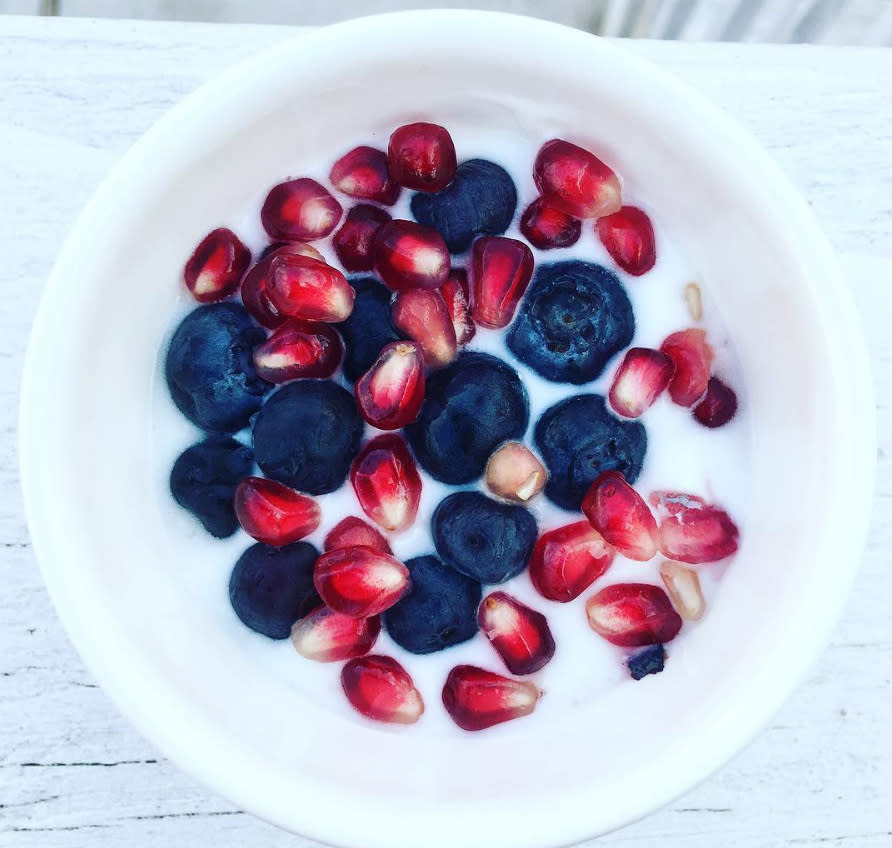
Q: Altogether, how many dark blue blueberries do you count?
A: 11